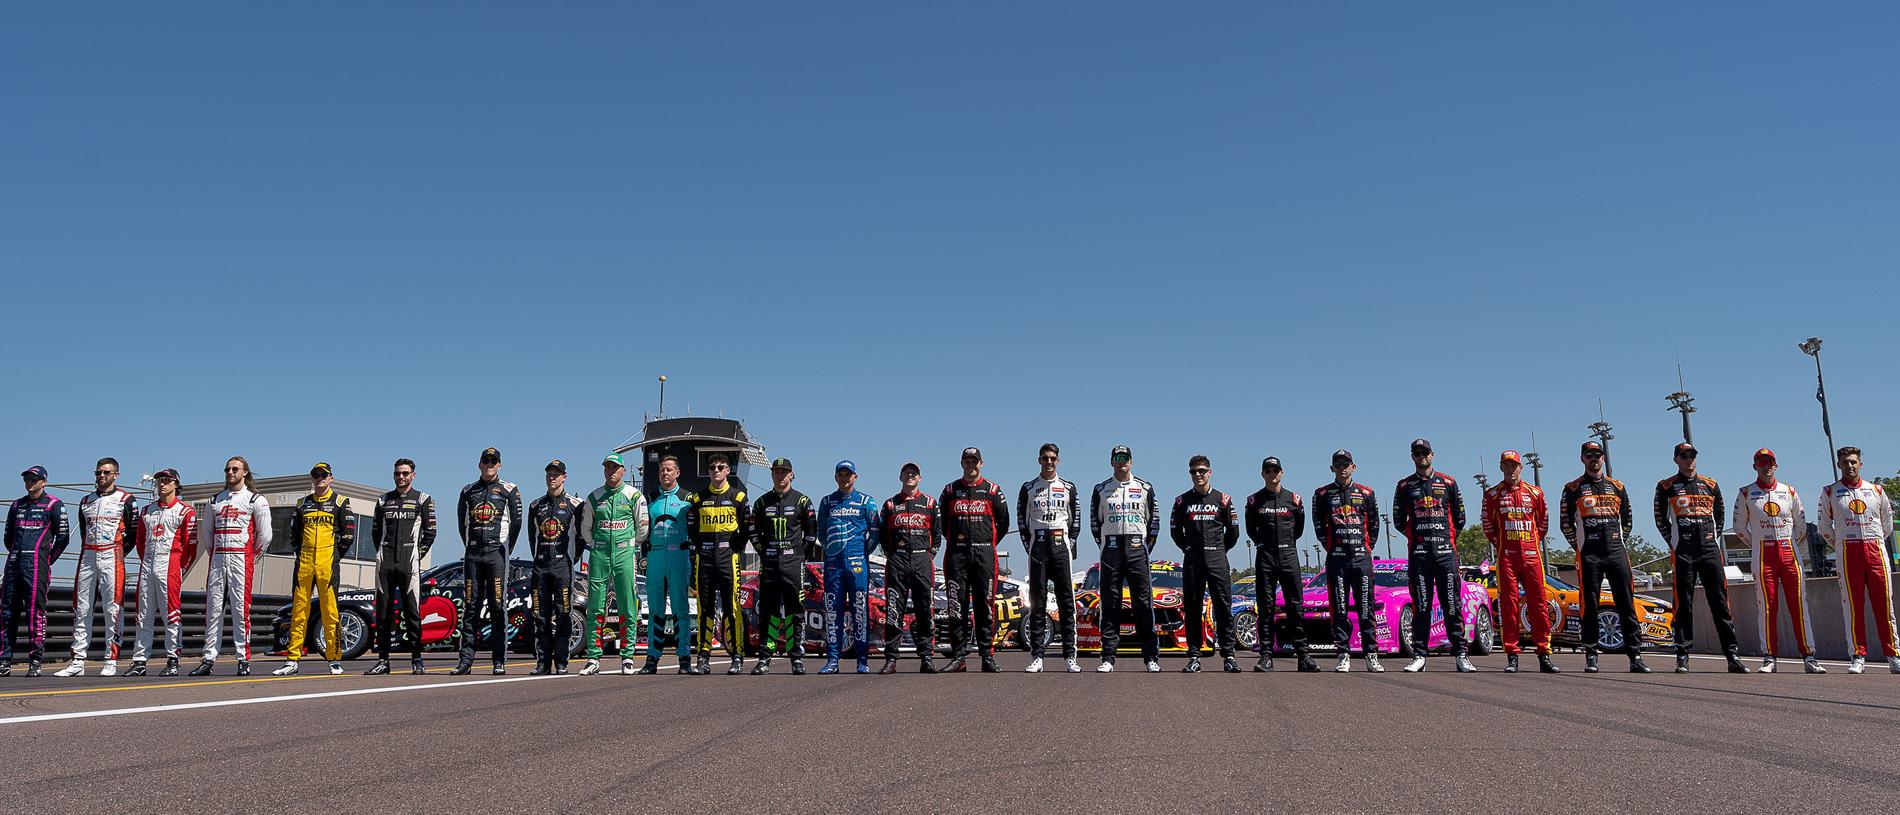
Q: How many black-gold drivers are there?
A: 2